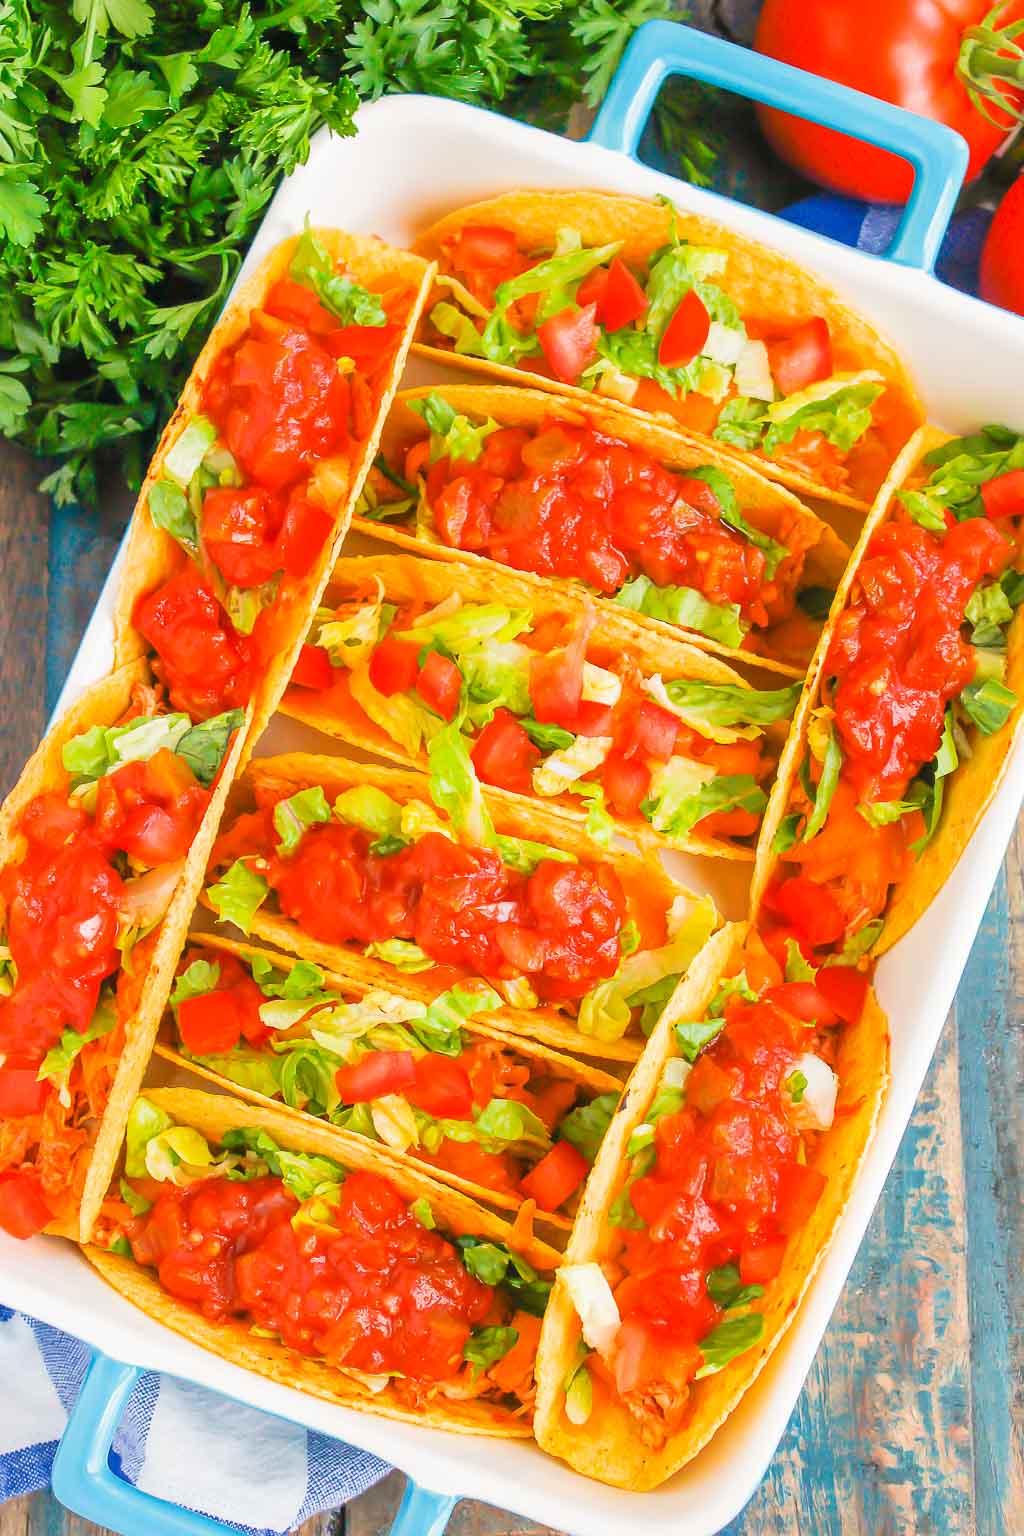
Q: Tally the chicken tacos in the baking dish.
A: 10